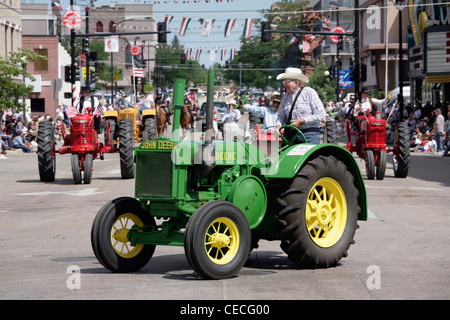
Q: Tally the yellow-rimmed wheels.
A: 3